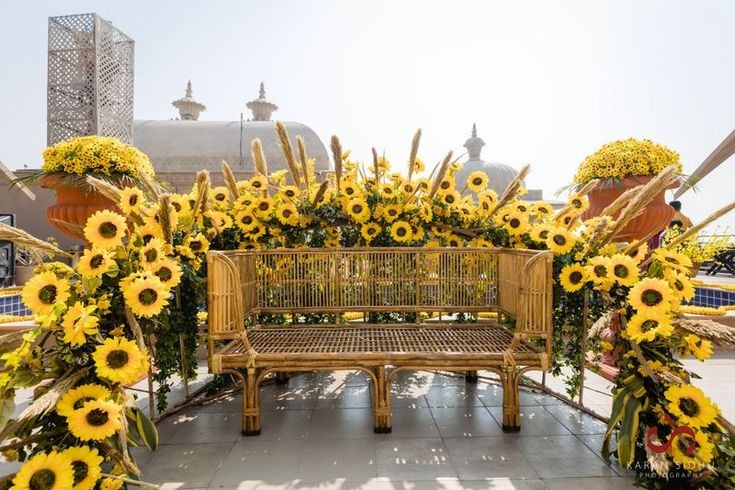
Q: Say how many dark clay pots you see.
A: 2